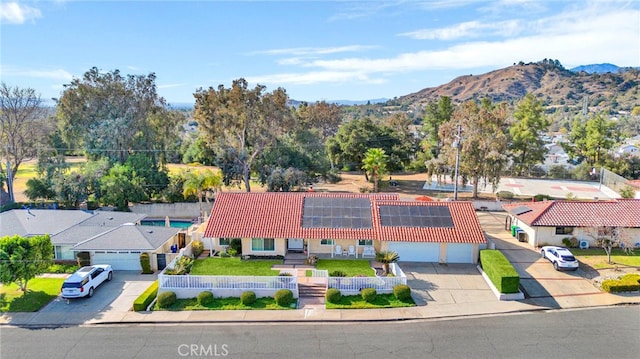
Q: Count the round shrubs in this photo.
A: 7